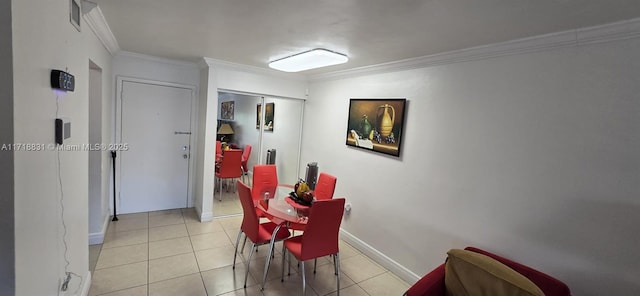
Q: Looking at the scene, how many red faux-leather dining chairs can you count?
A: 4